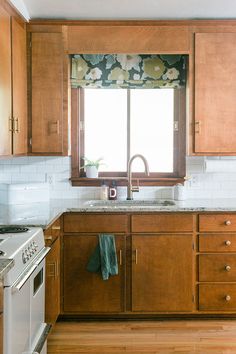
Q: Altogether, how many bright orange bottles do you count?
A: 0